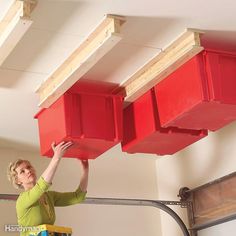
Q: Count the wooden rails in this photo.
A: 3